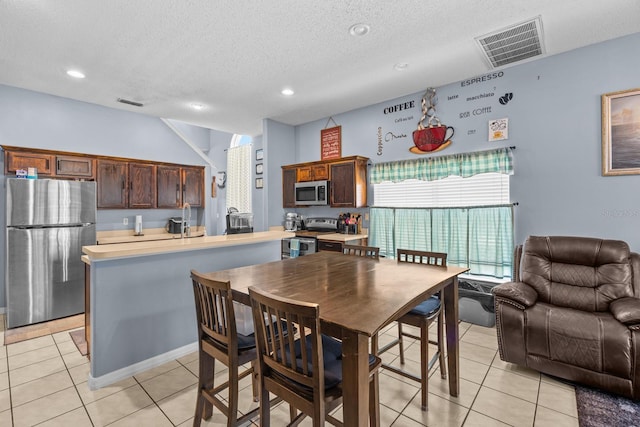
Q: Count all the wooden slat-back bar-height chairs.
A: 4